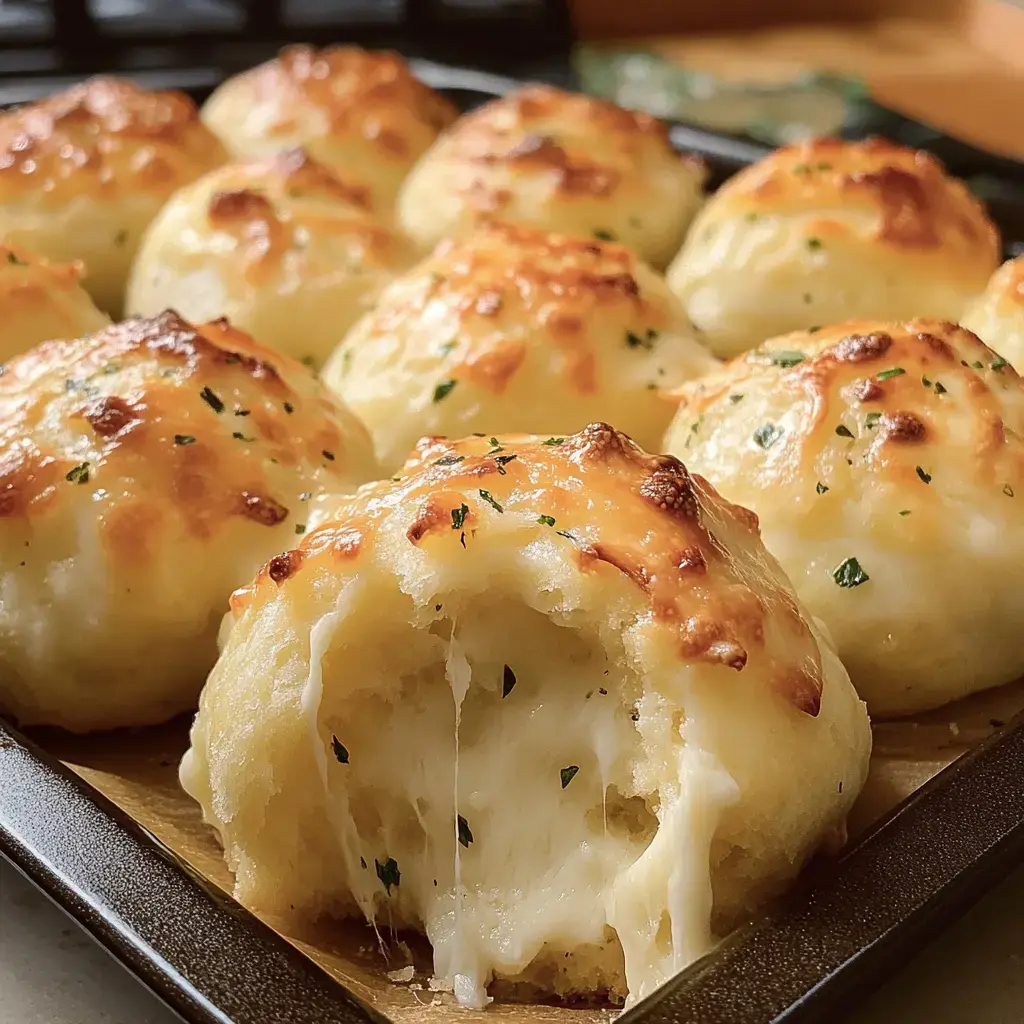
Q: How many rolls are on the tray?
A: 11